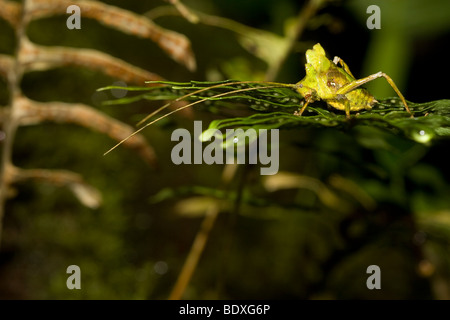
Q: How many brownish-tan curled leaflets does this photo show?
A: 4